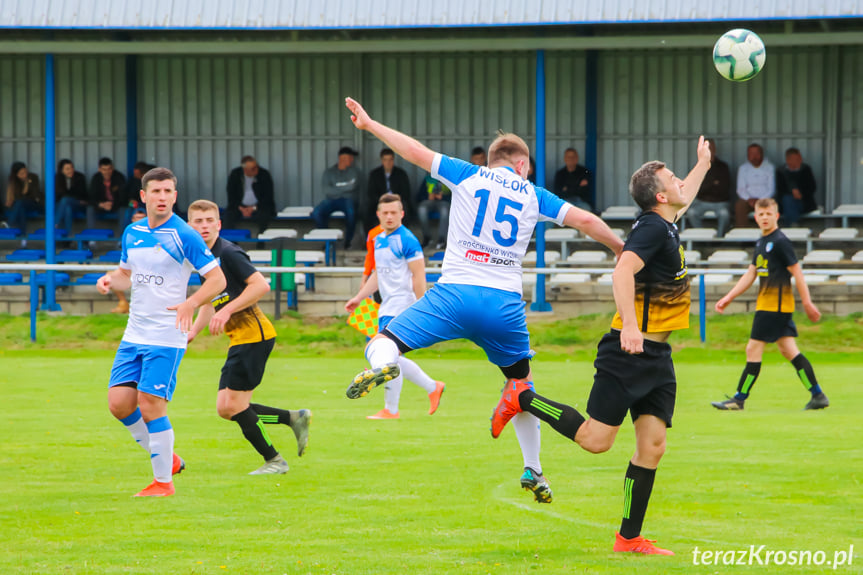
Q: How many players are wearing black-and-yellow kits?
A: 3